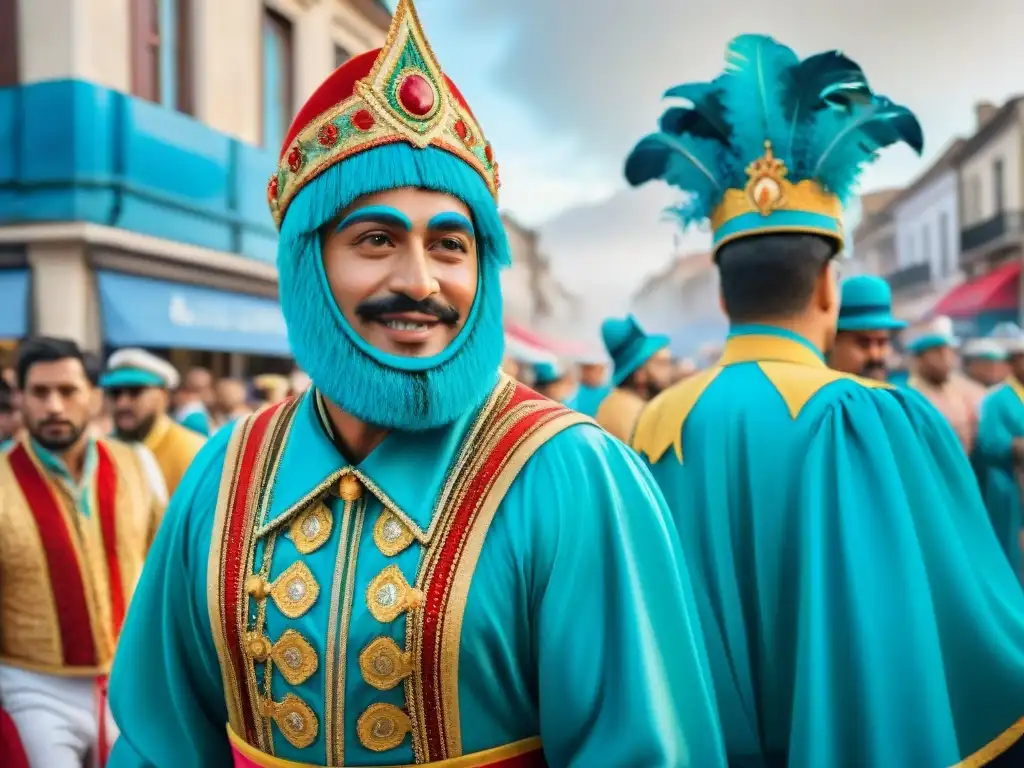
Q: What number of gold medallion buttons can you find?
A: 8